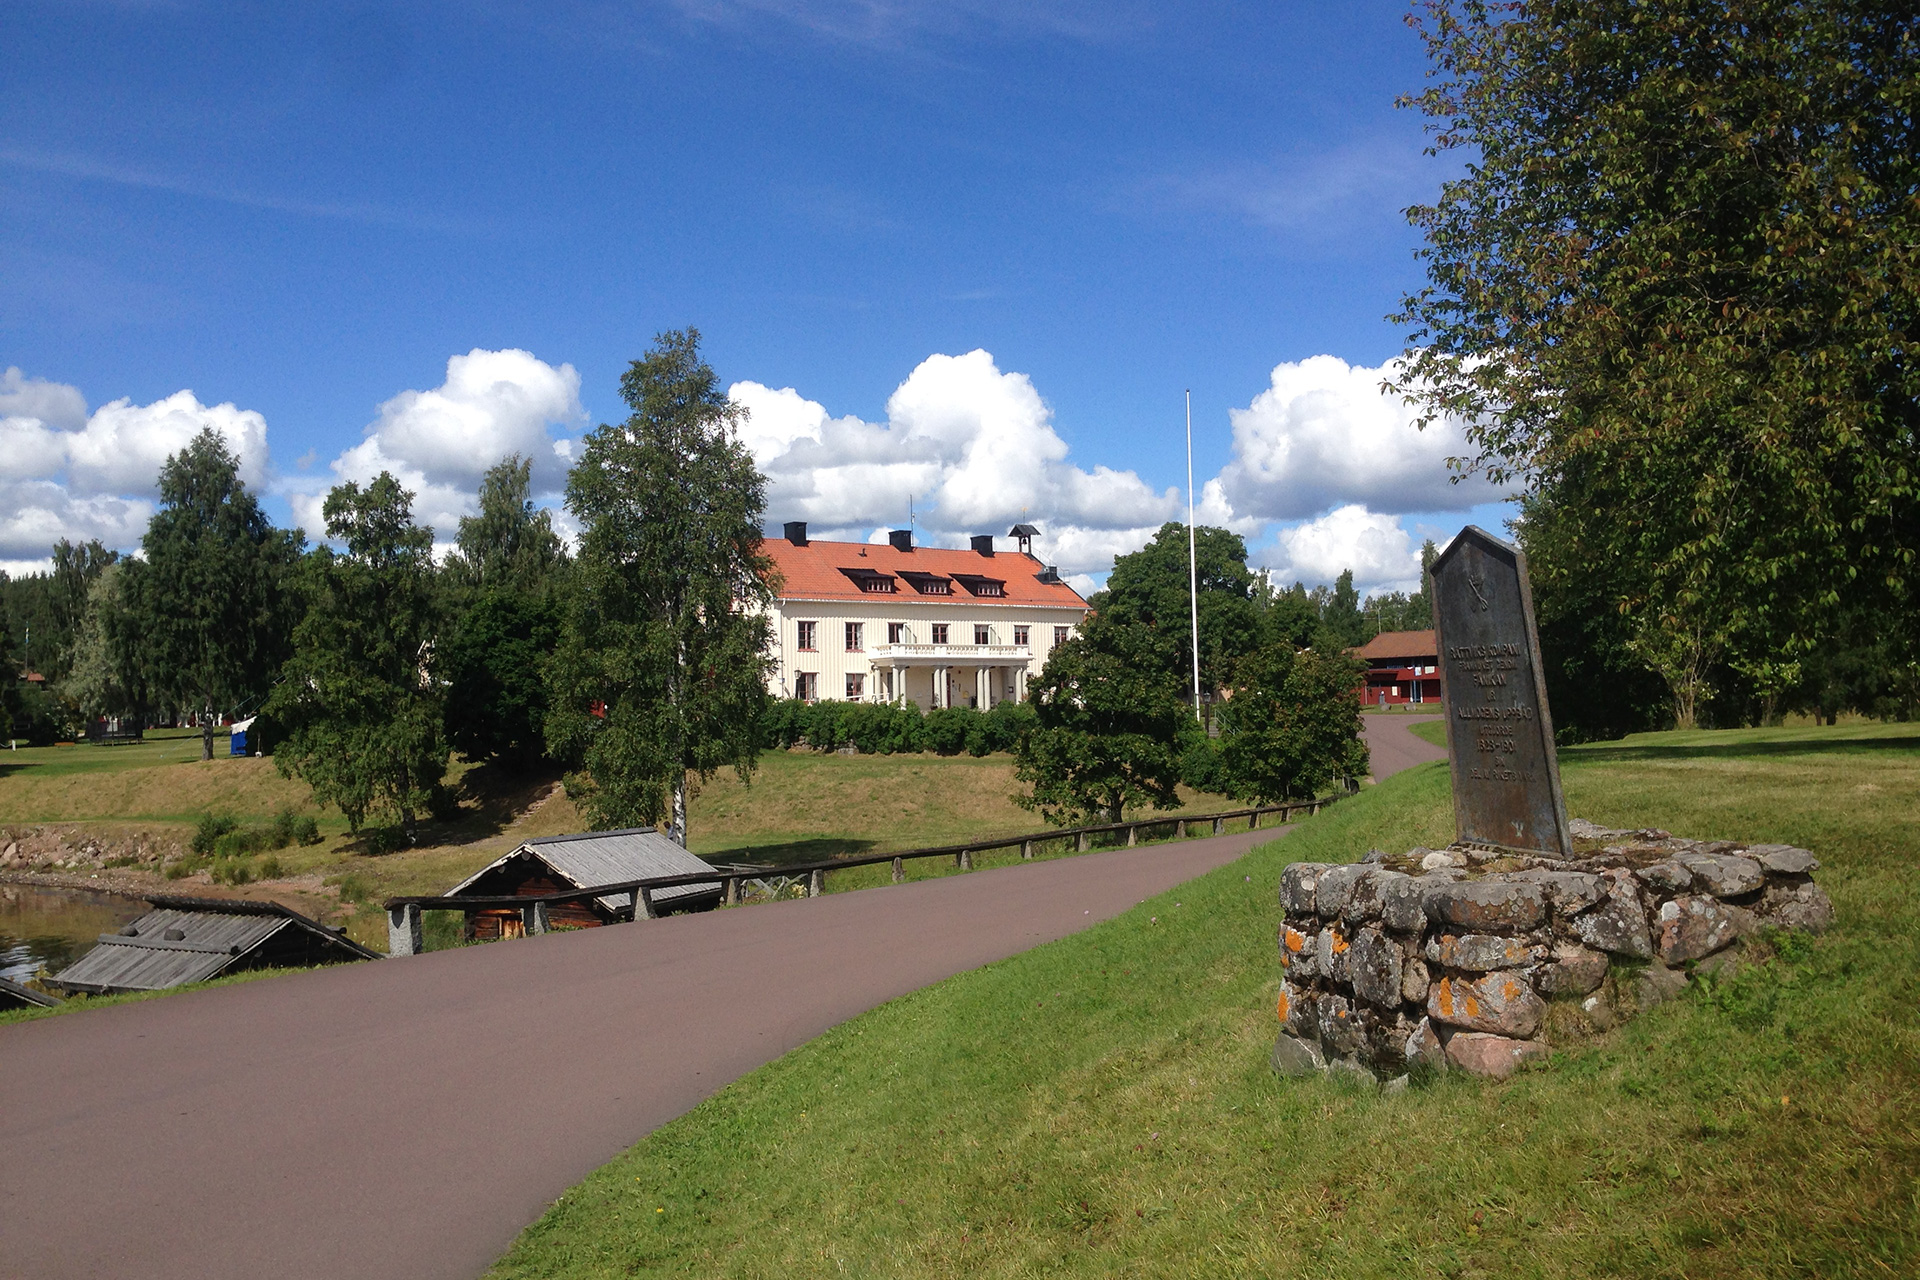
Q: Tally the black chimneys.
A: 3